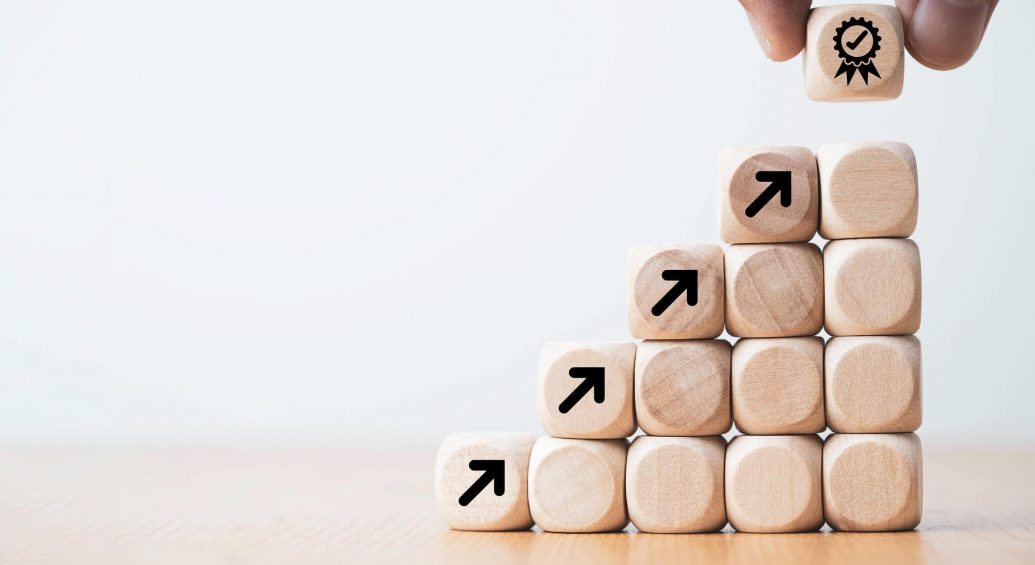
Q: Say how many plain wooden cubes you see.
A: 10